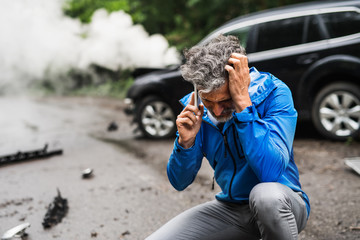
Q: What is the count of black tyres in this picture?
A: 2